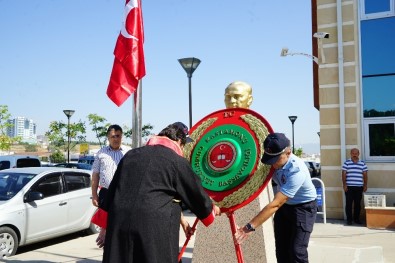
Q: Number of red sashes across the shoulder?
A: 1